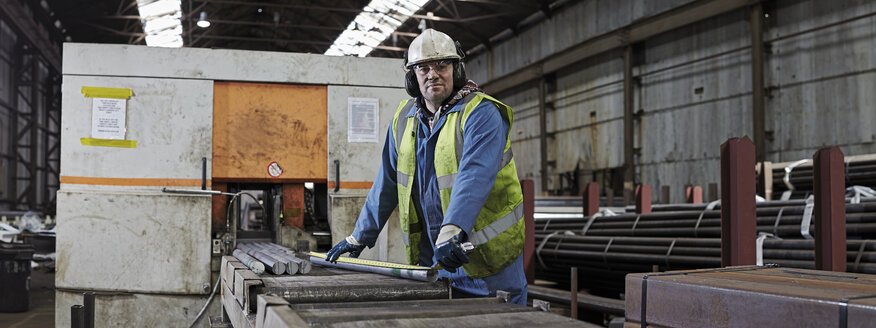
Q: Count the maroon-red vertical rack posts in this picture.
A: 6